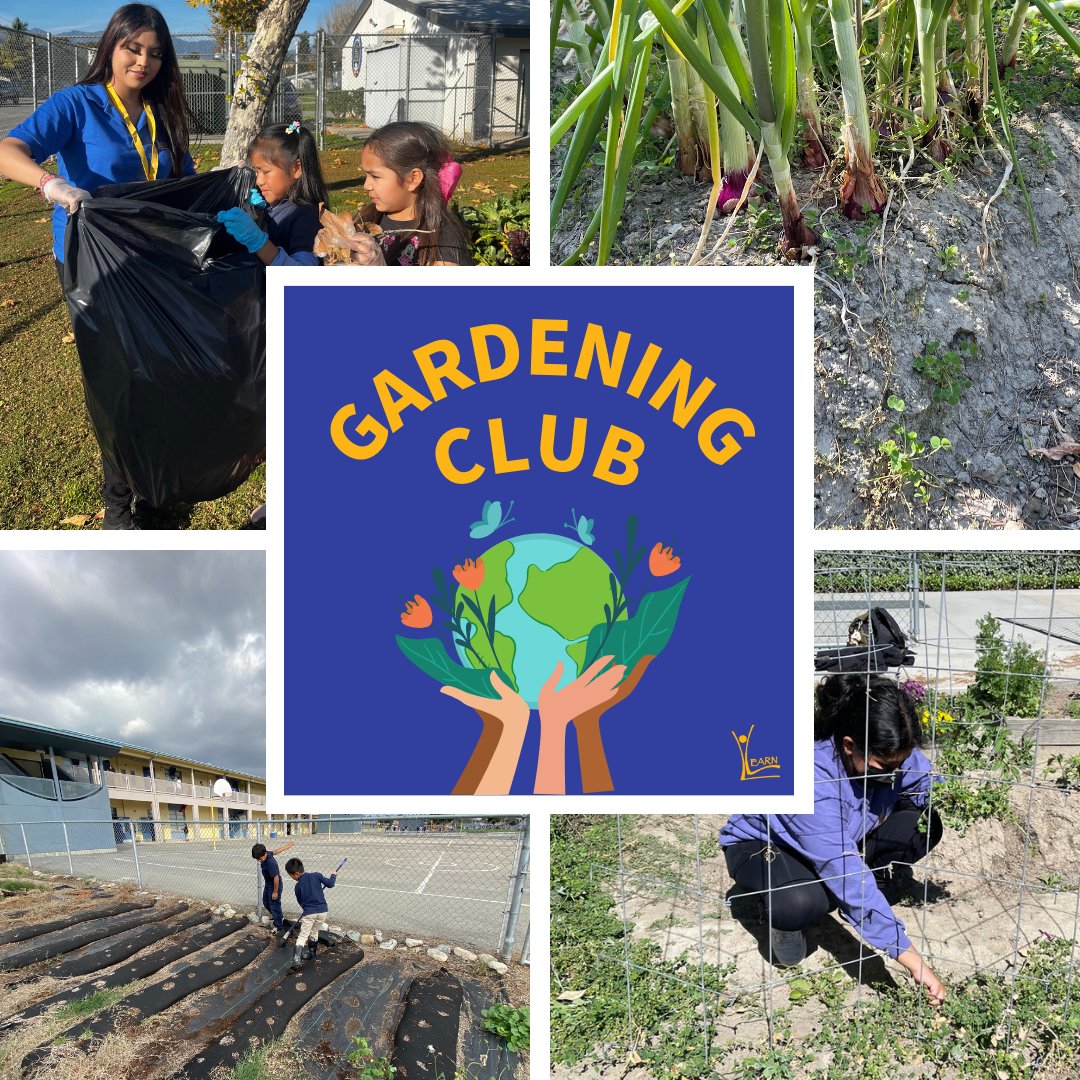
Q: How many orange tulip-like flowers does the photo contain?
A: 3